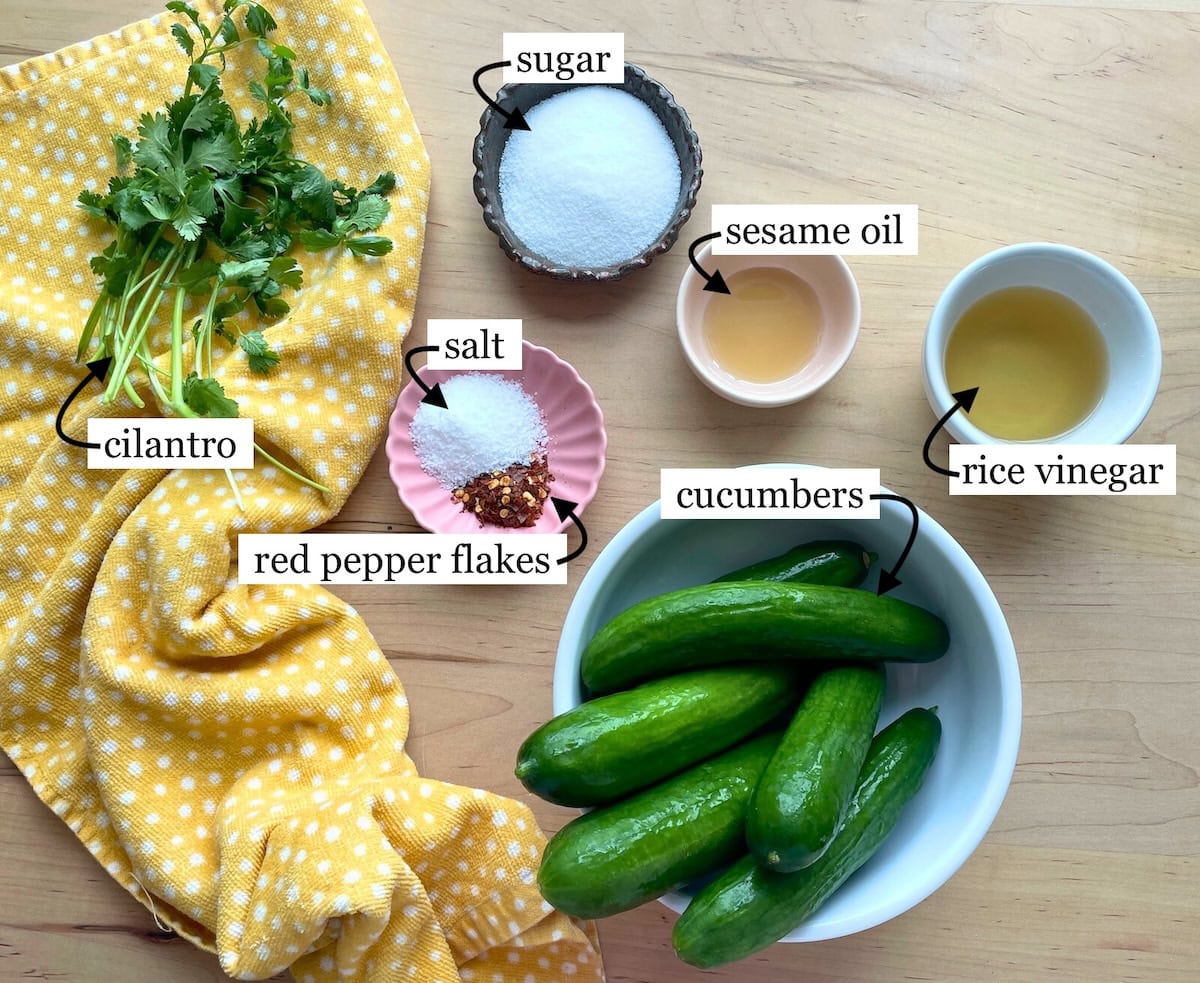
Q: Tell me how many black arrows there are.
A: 7